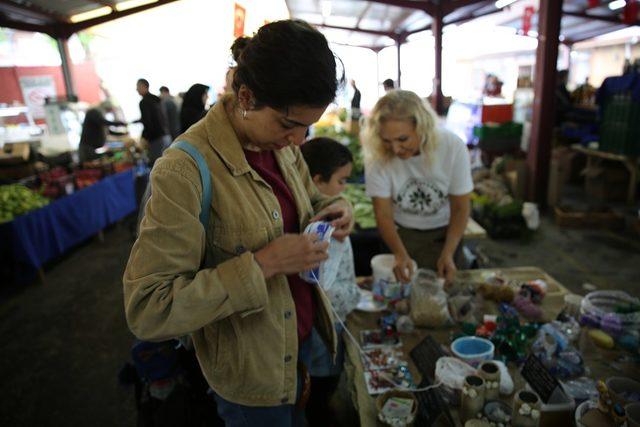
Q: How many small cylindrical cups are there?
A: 3